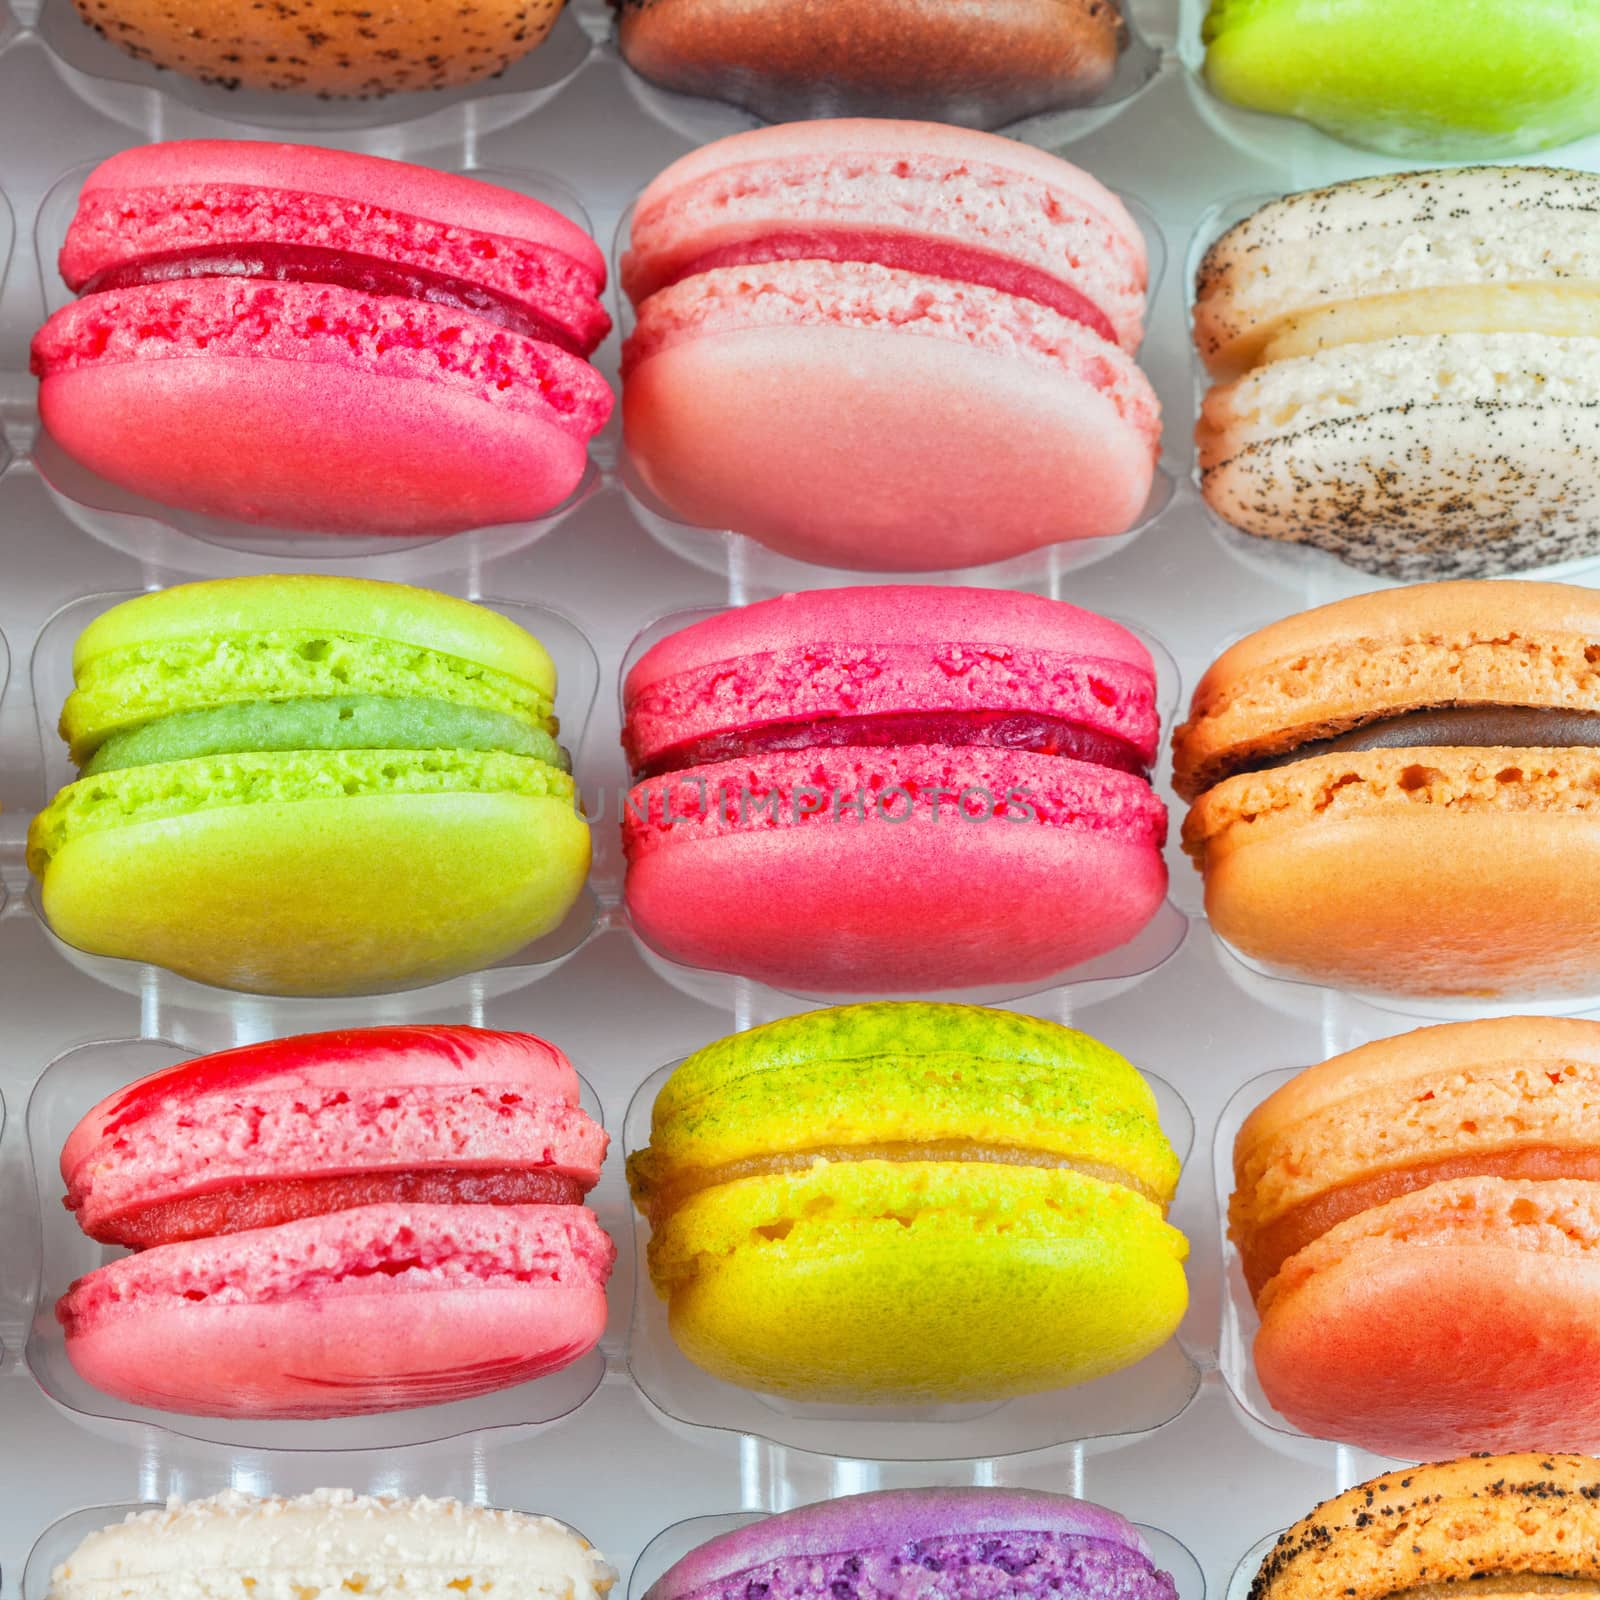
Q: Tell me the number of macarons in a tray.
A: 15